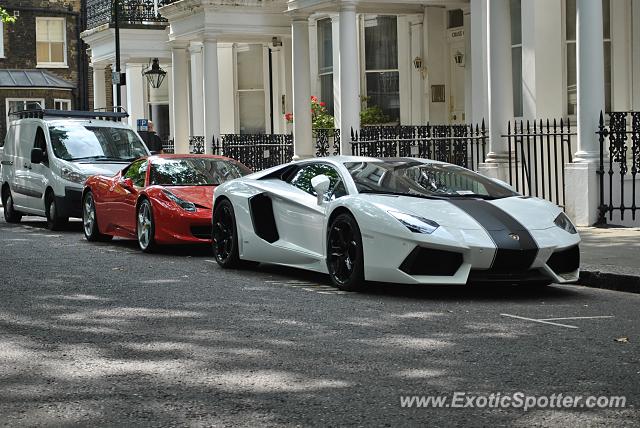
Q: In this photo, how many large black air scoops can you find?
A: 3